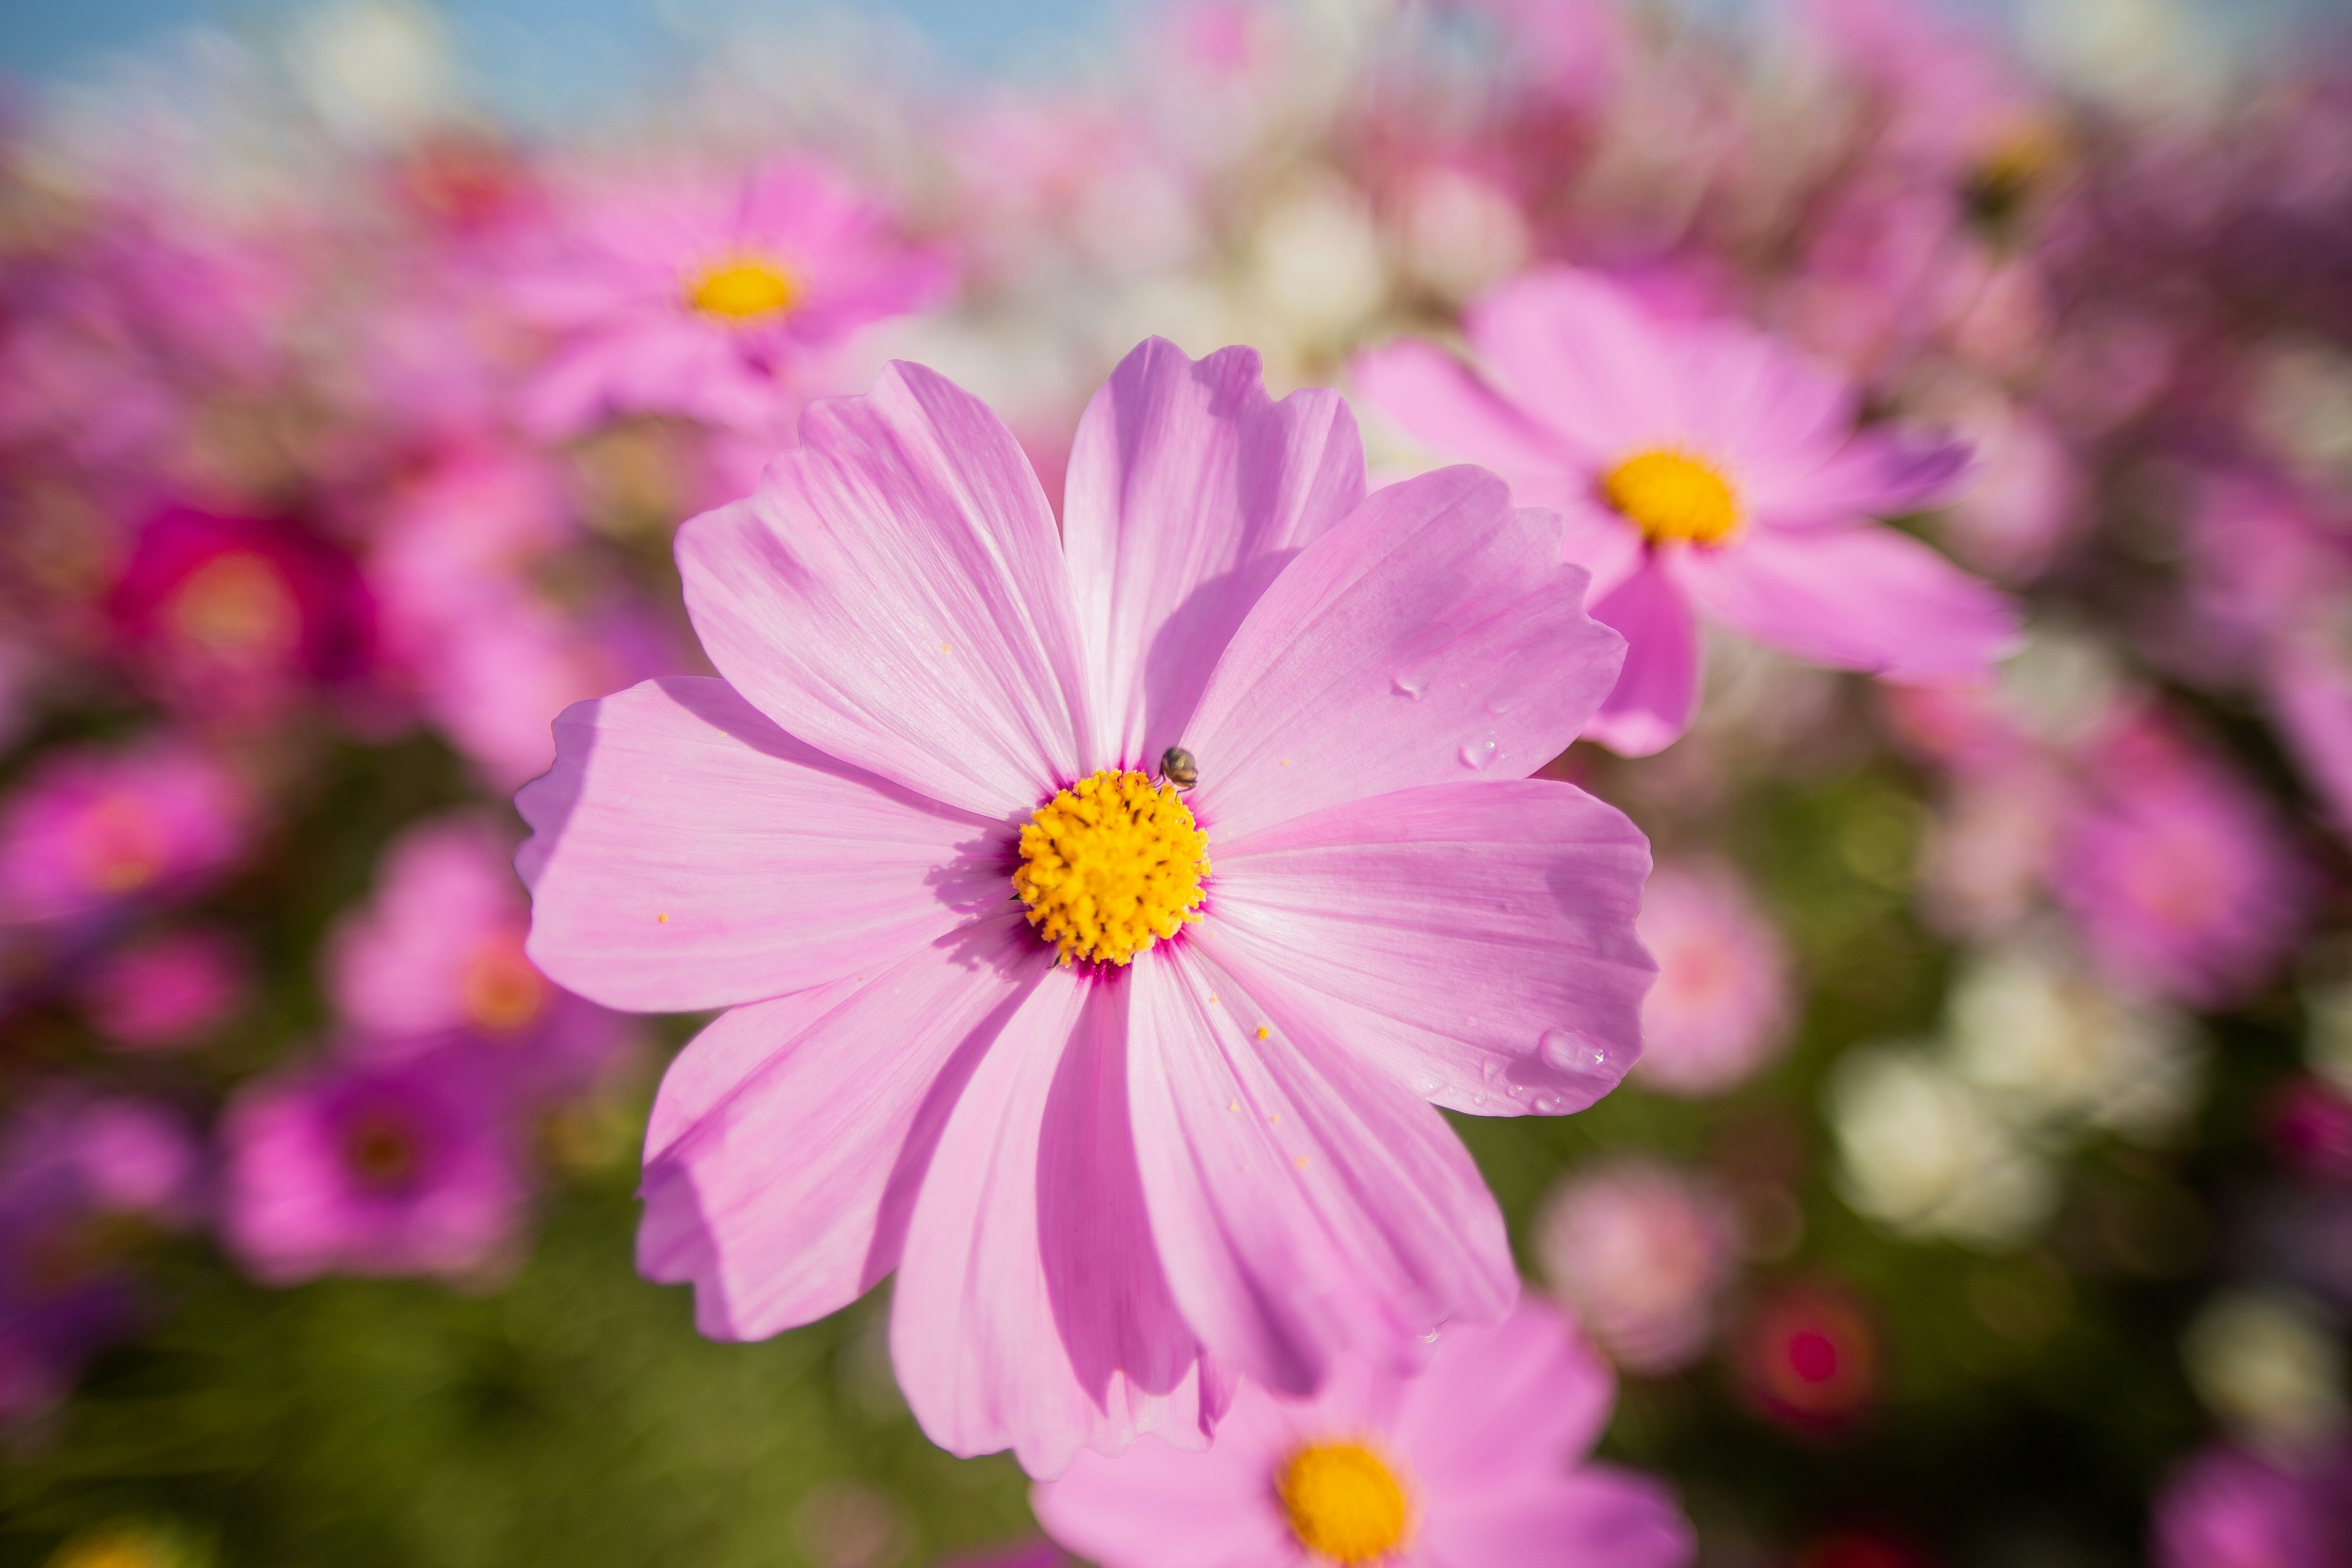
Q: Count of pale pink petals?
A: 8